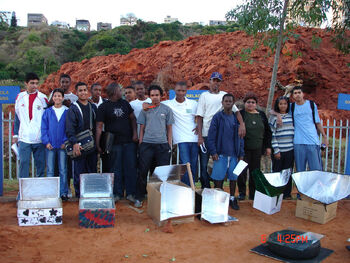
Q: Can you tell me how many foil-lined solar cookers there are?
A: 6